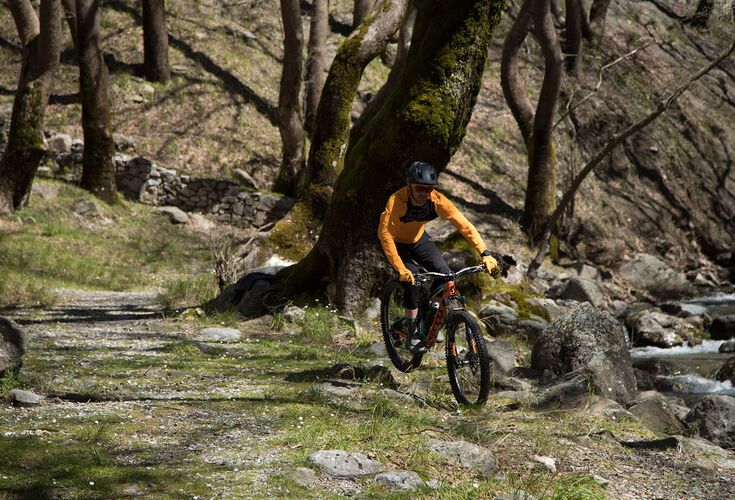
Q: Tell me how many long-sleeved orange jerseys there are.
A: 1